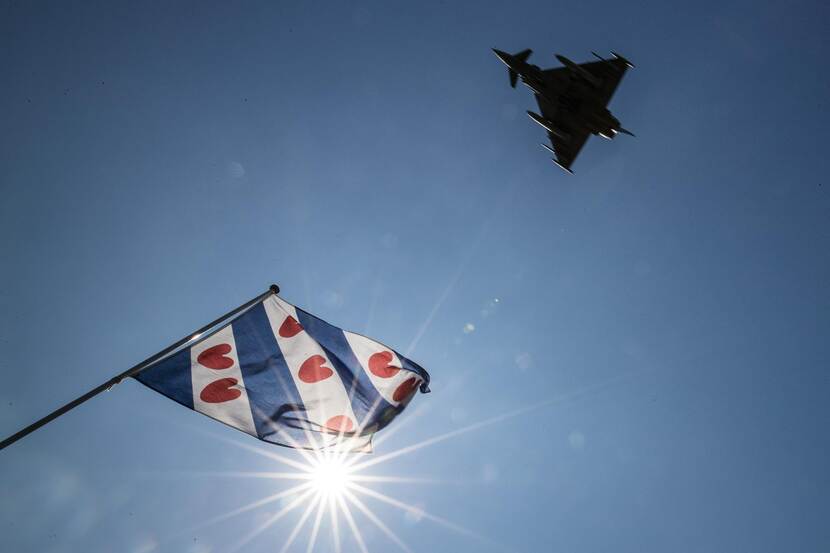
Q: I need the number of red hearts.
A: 7